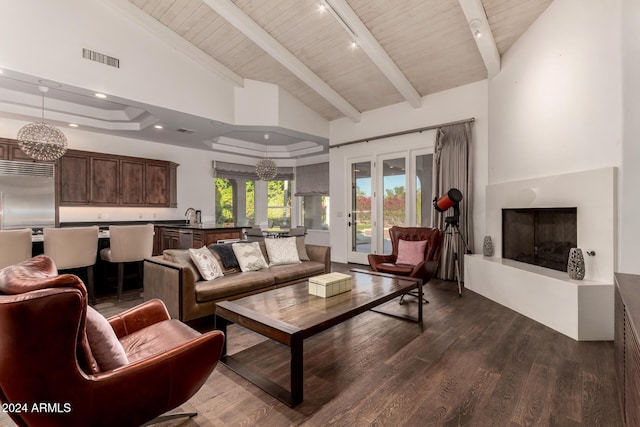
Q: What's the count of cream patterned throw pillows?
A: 3